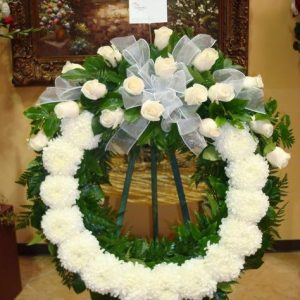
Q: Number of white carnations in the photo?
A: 14